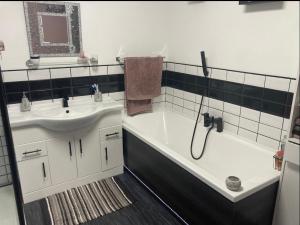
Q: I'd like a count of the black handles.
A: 6